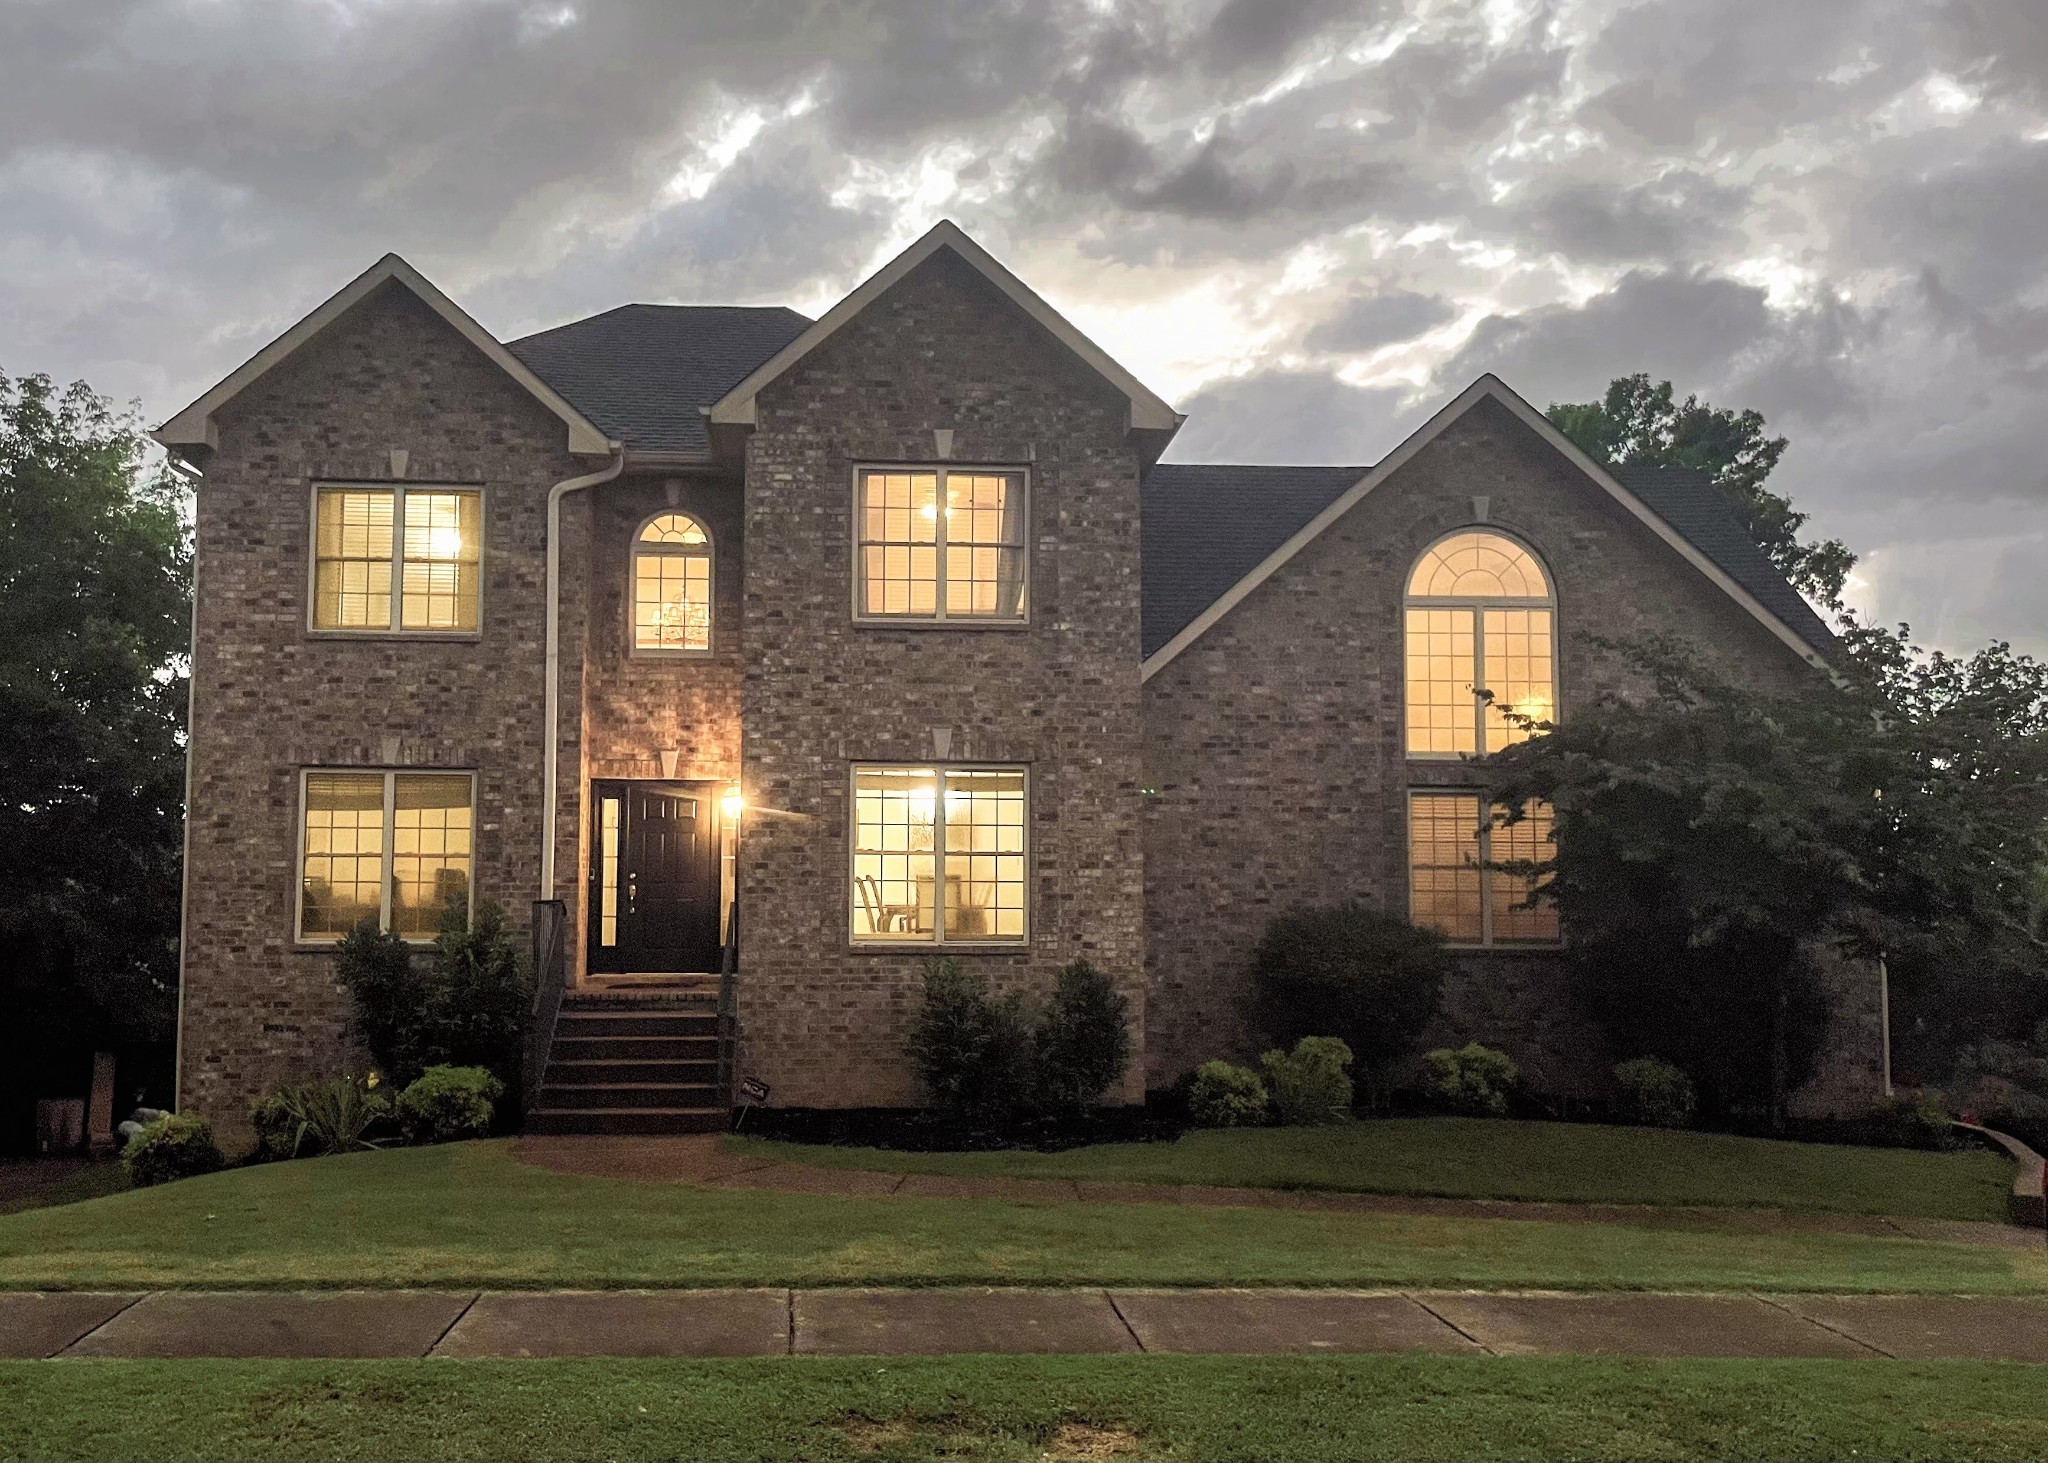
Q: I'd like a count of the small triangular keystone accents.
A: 7